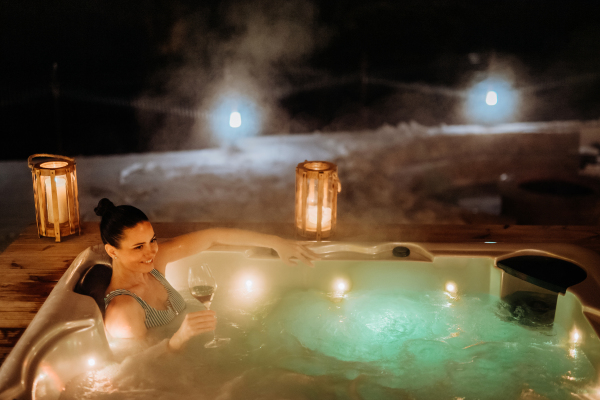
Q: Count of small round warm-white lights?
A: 5